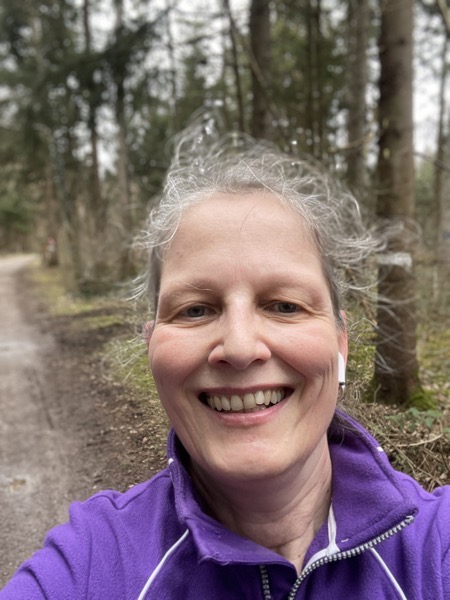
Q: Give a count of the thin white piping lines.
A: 2